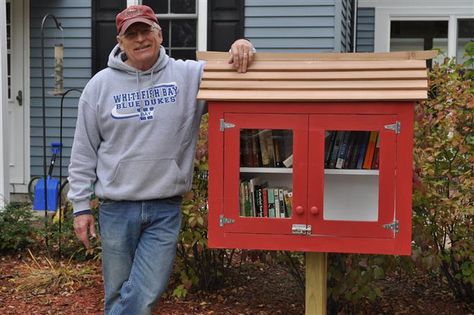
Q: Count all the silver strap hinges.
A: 4